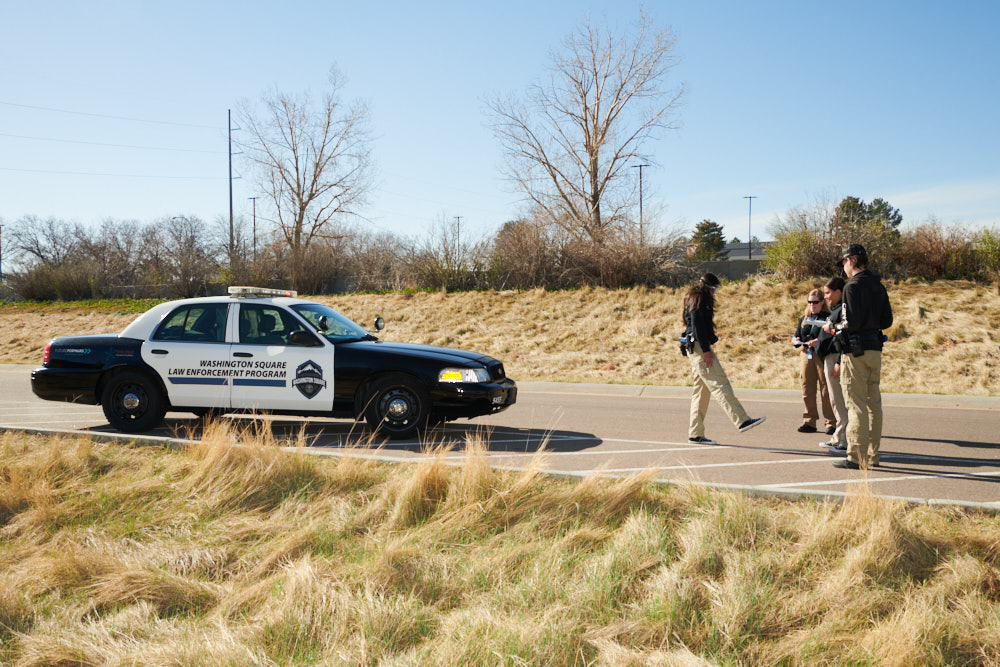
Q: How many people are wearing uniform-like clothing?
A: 4